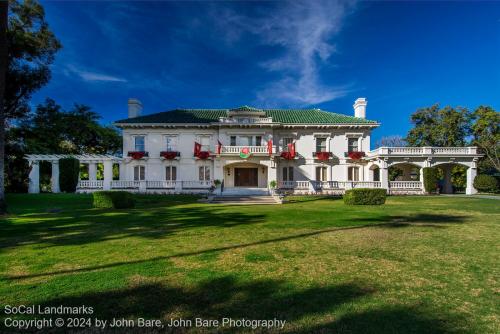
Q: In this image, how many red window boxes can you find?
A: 6